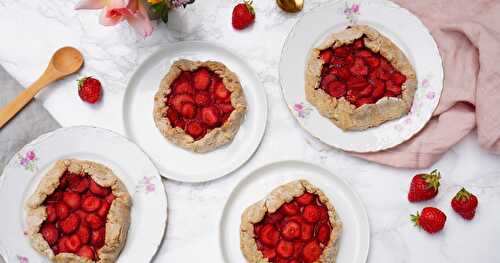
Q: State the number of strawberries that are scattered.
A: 5